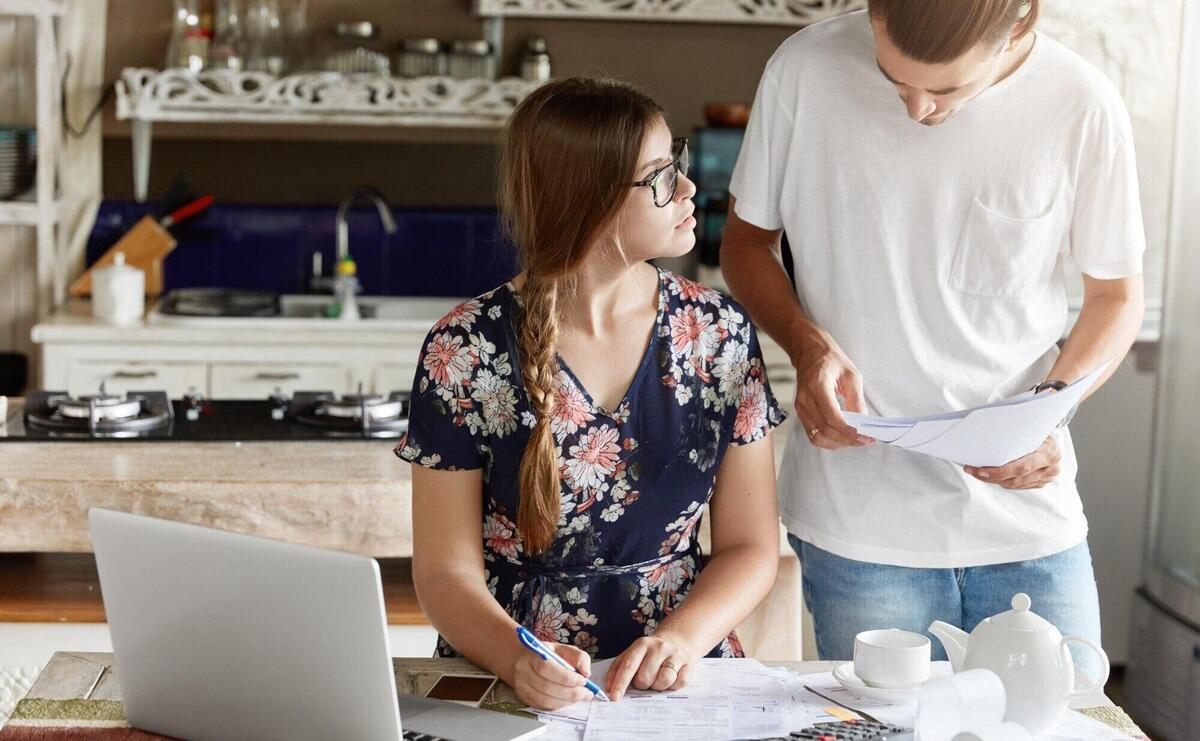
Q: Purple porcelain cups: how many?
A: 0